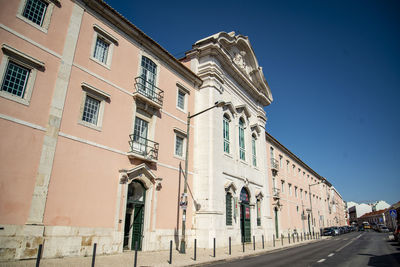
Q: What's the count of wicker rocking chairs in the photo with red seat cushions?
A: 0